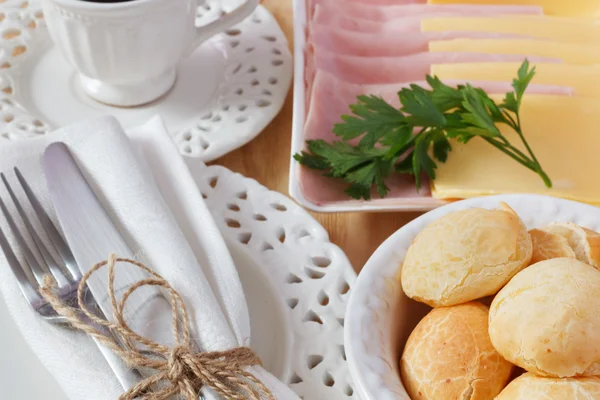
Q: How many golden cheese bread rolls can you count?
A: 5